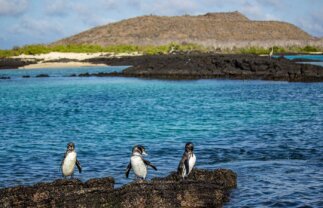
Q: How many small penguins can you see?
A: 3